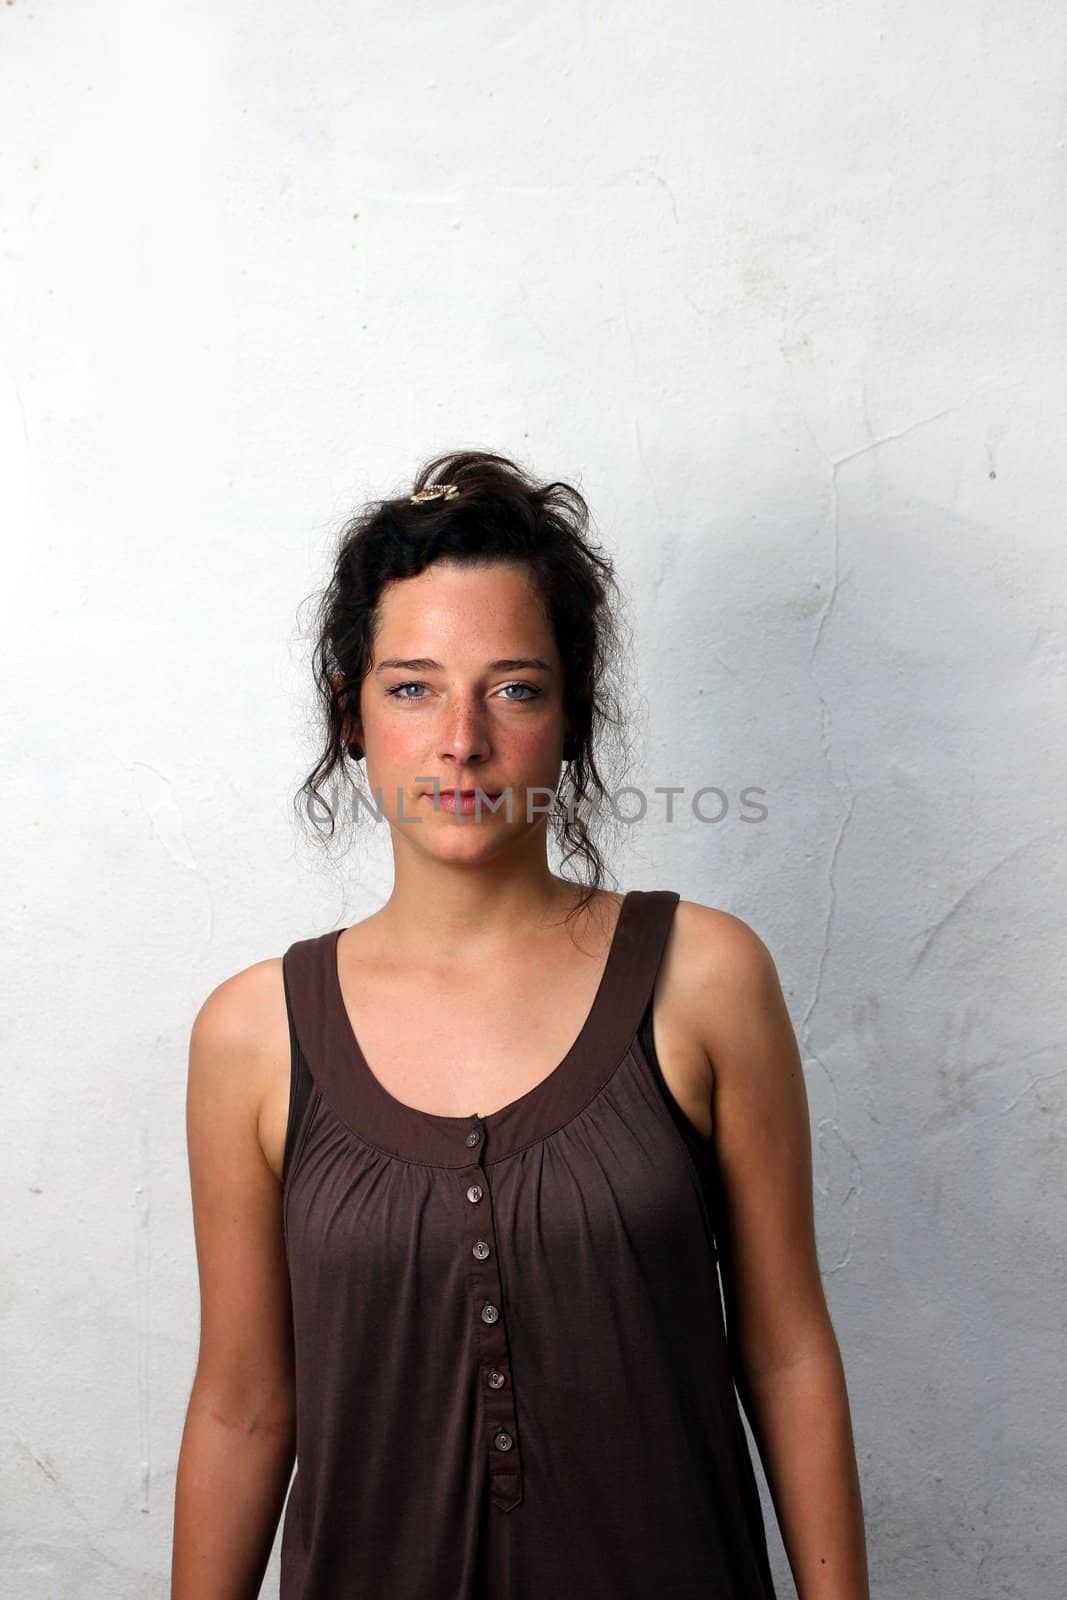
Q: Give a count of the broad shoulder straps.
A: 2